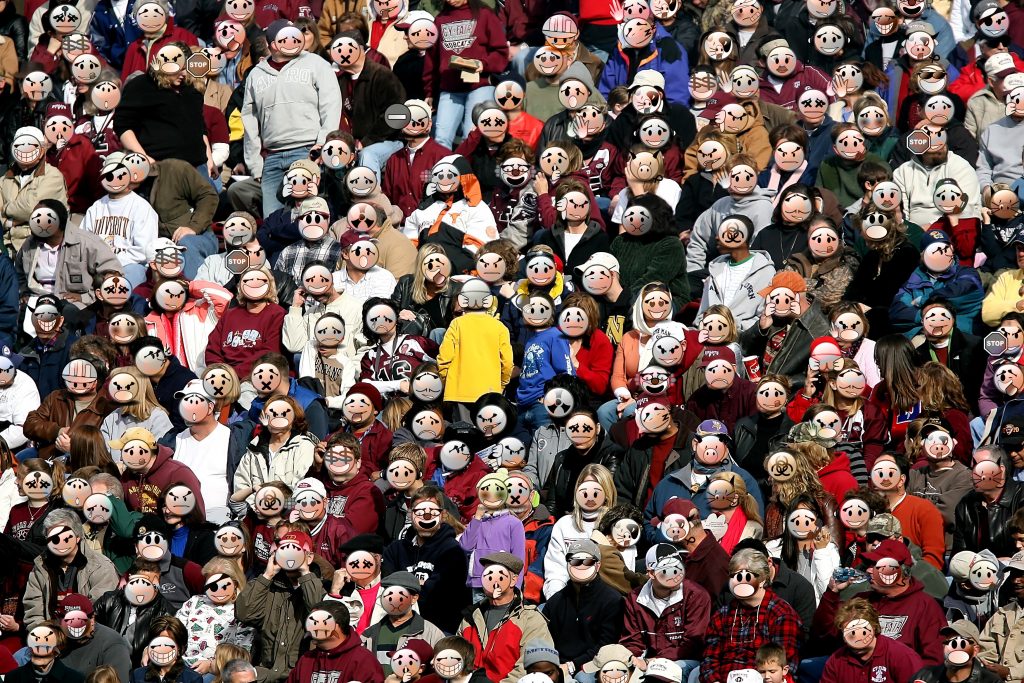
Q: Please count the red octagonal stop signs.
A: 4